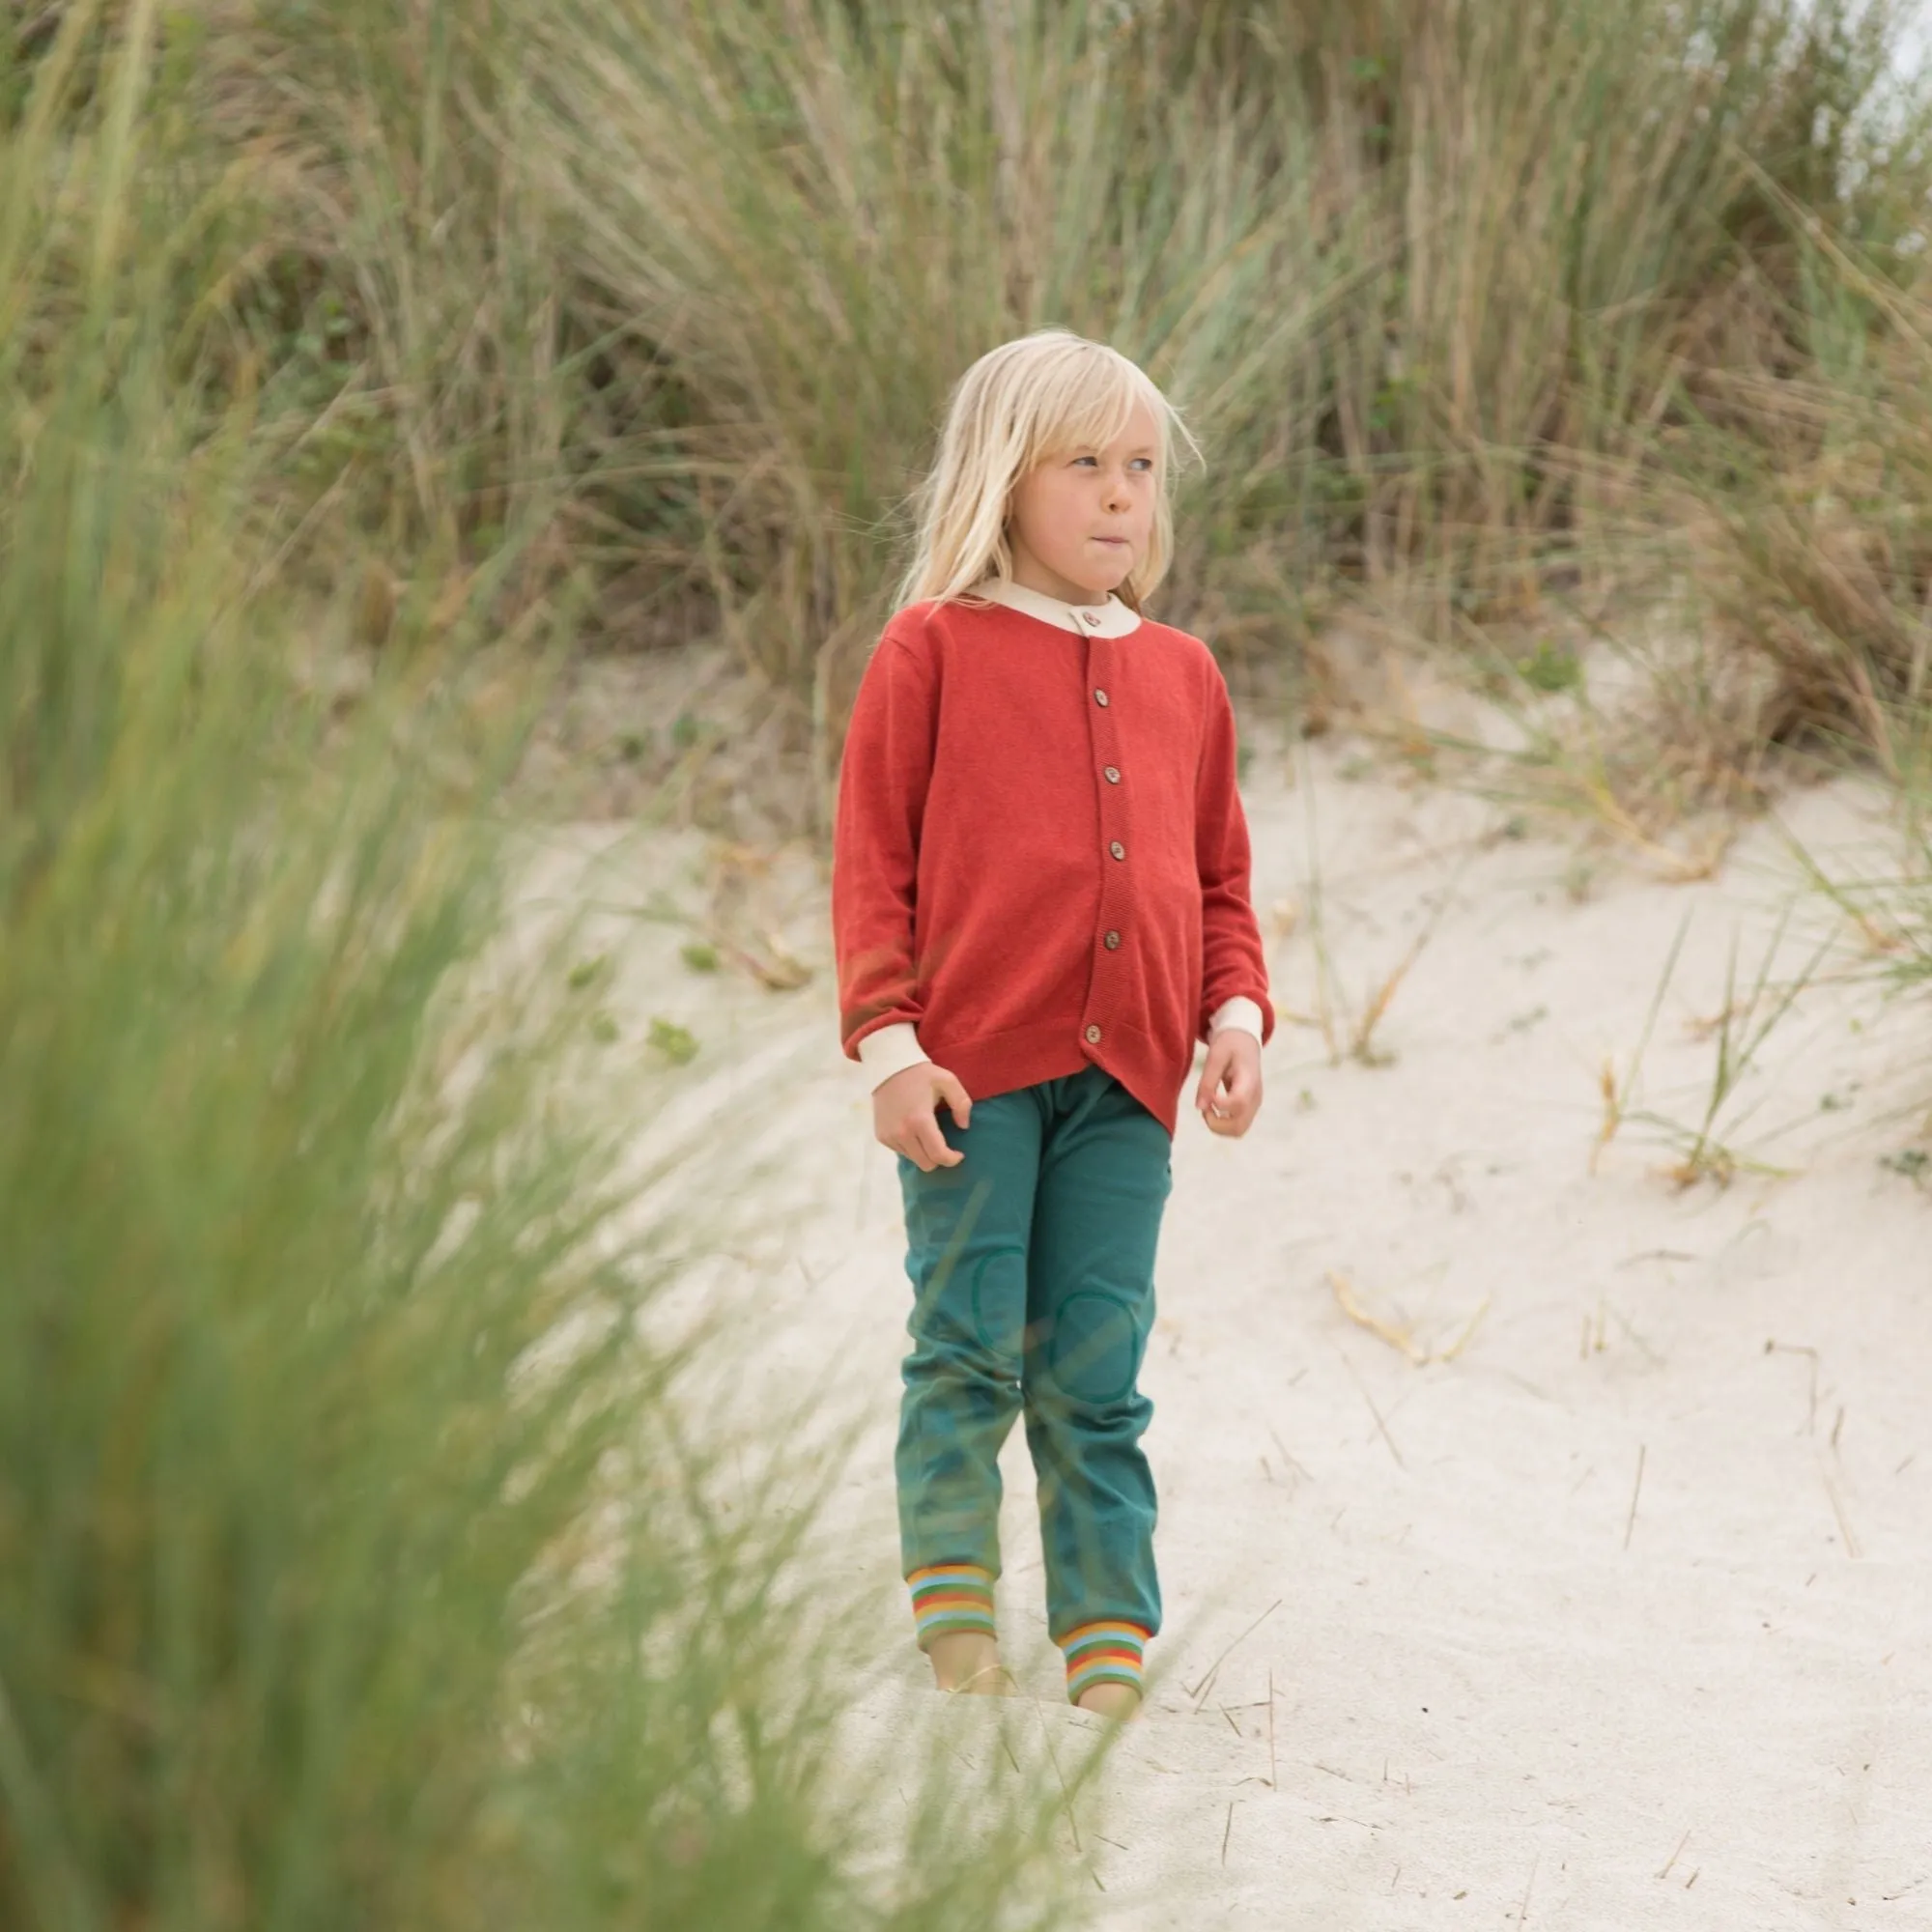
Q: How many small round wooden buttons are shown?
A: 6